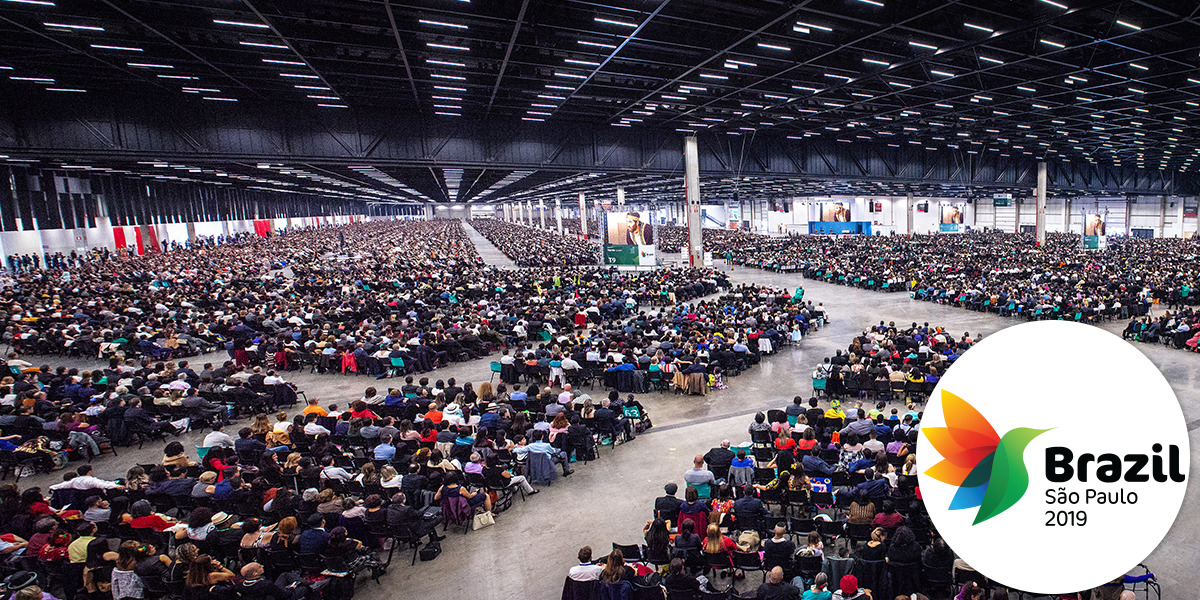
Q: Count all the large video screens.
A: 4